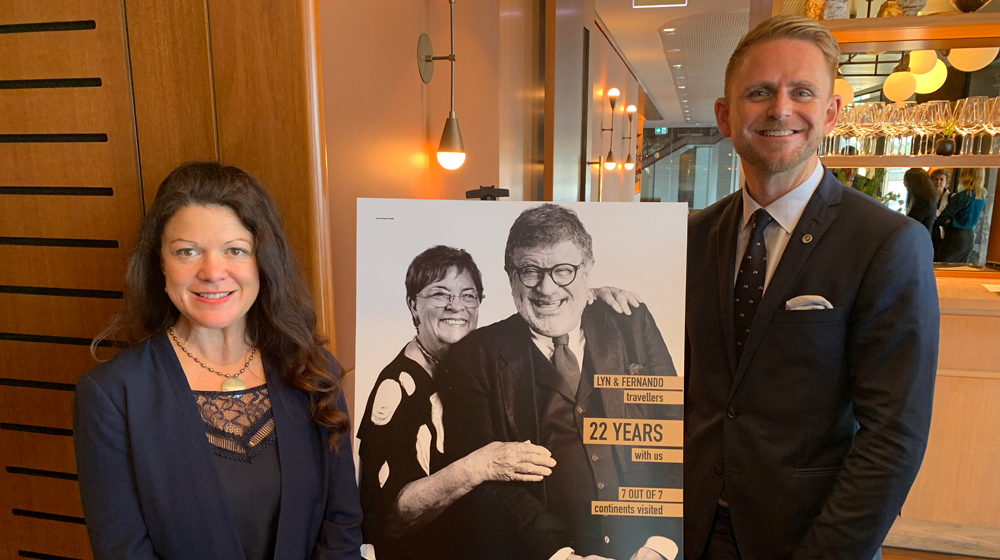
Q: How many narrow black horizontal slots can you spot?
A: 12